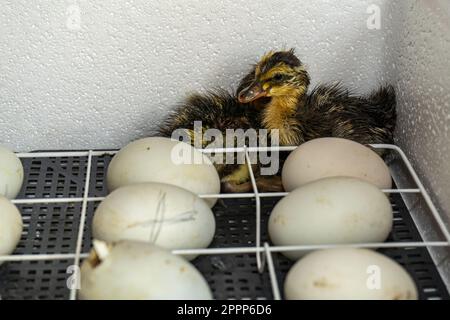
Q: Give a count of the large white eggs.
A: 8